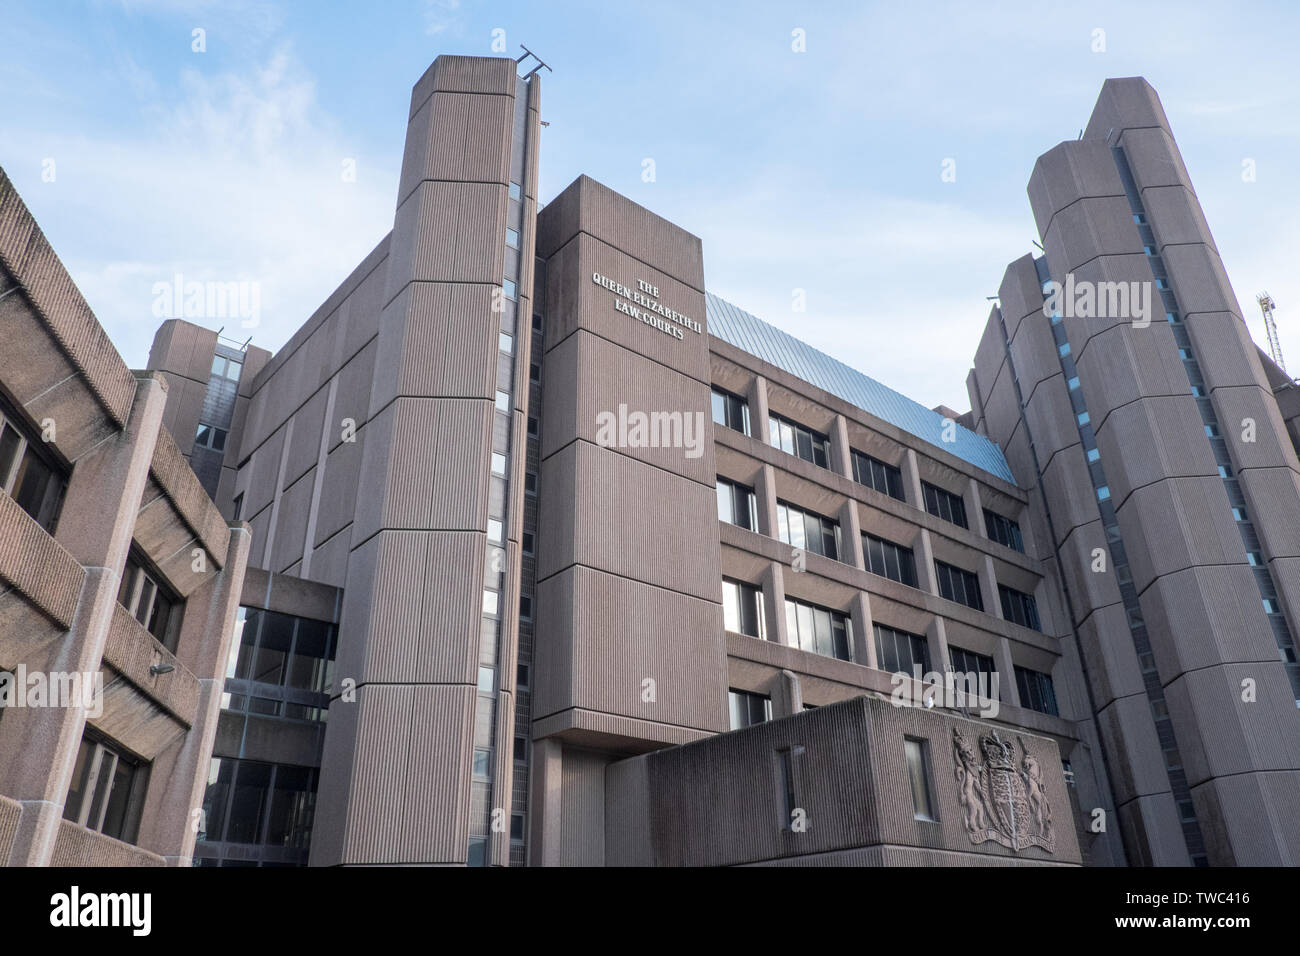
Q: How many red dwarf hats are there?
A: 0